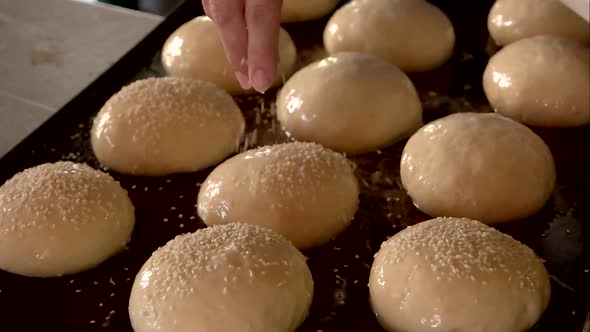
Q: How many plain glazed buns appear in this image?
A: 7